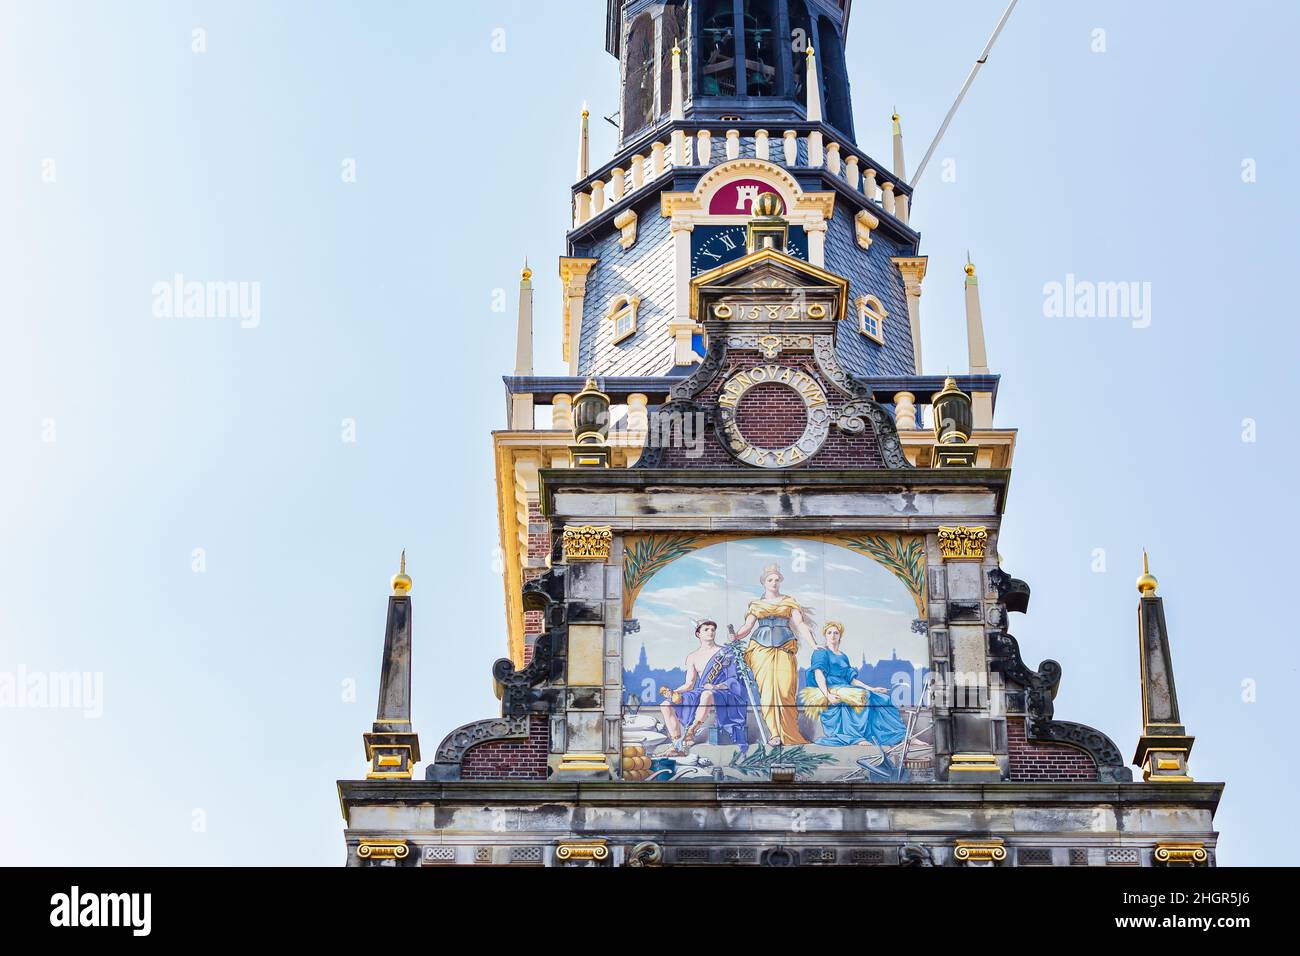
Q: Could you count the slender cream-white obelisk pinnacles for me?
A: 6